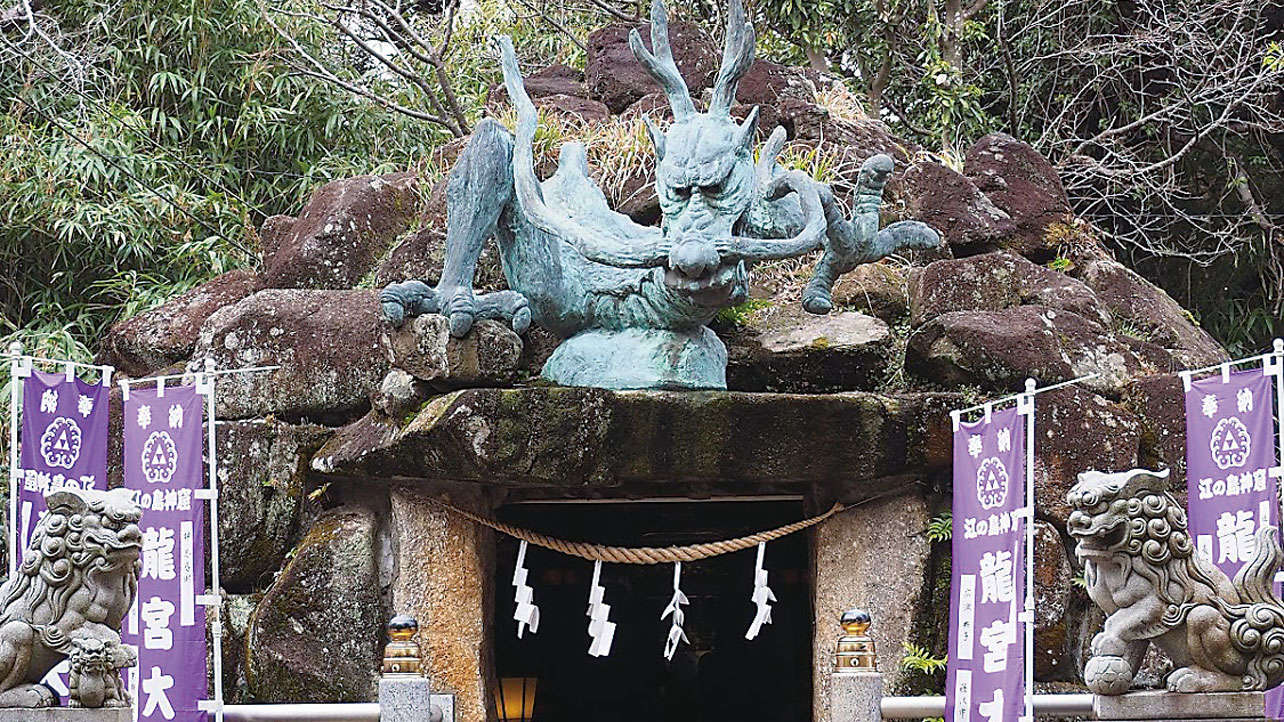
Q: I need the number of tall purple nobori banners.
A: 4